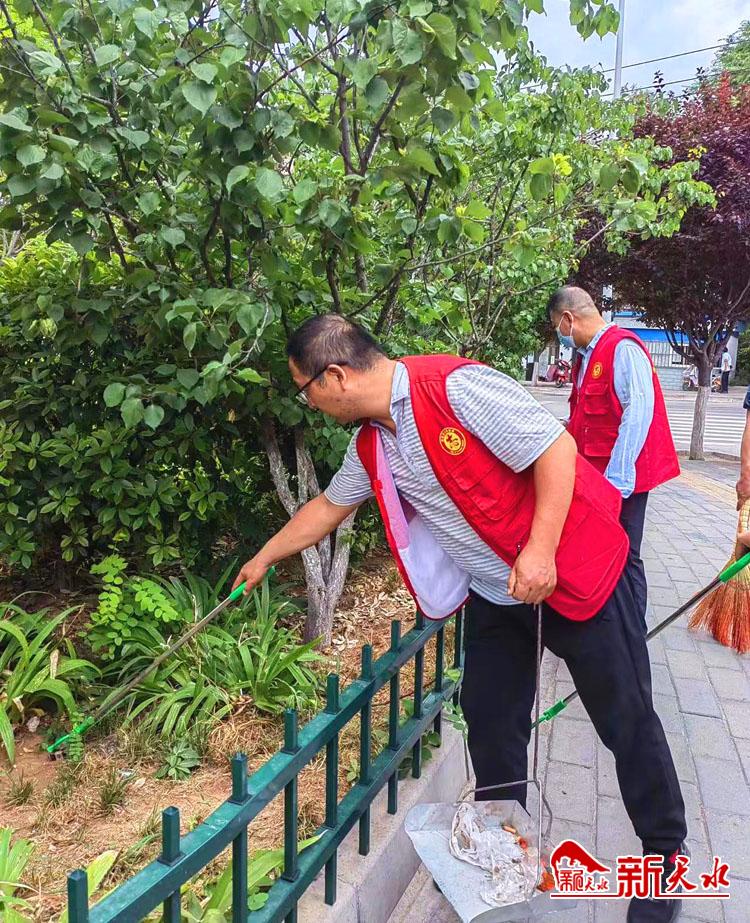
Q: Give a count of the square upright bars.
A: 10